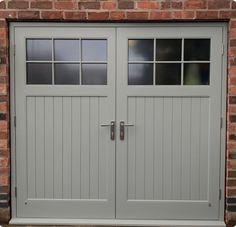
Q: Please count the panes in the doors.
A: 12